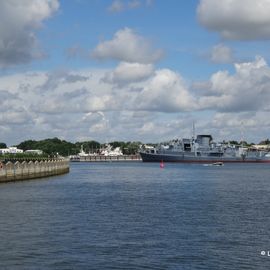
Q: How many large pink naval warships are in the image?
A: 0